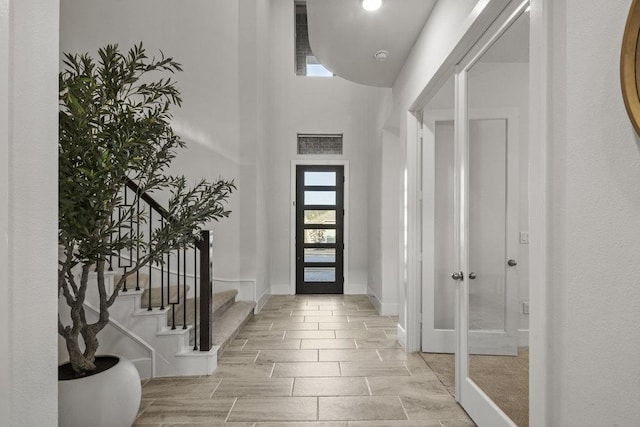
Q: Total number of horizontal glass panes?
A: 6